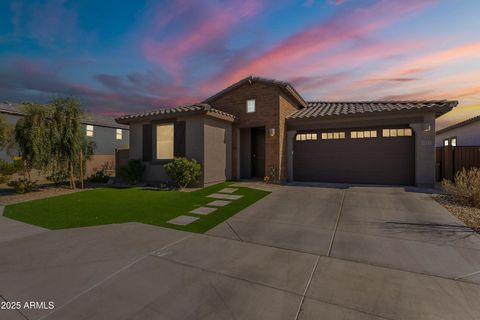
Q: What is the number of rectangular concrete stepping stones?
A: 5